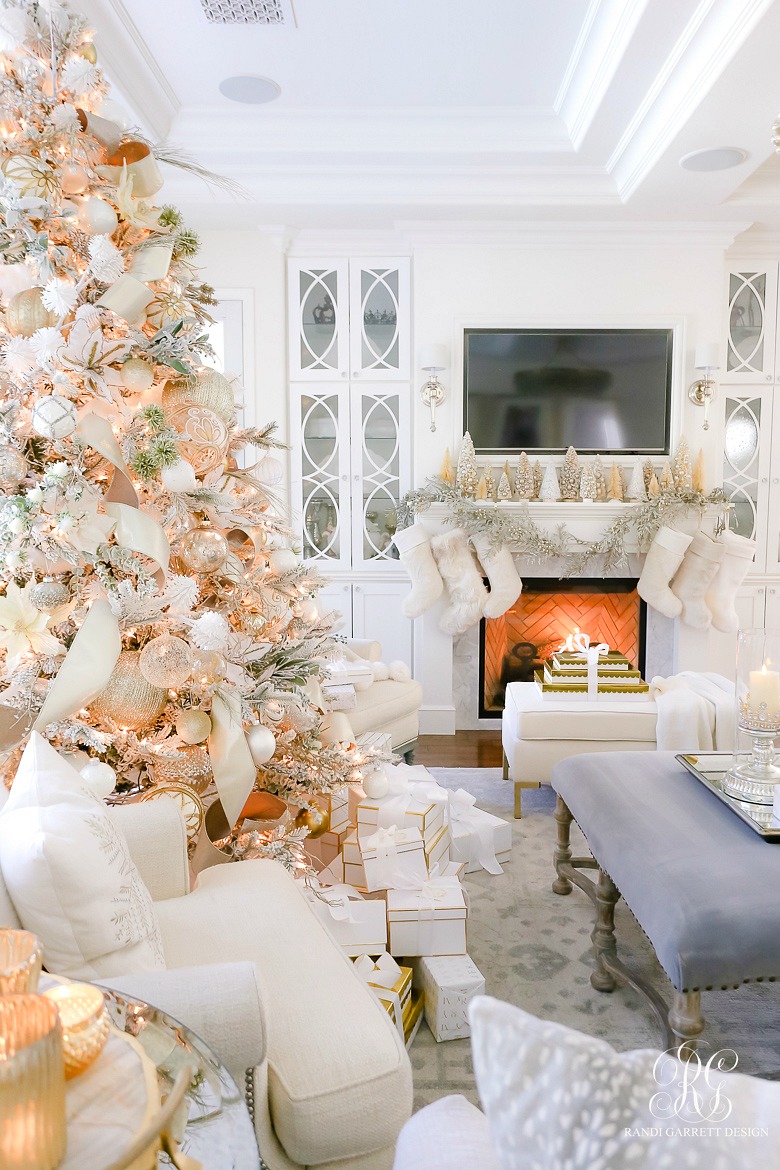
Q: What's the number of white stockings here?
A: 6